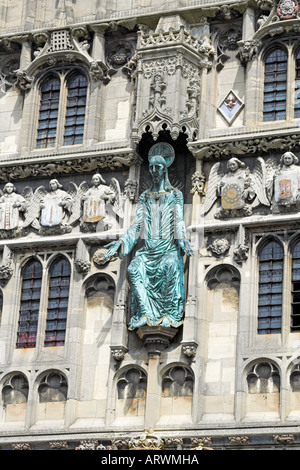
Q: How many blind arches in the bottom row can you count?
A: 6